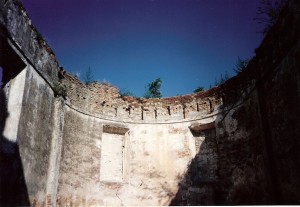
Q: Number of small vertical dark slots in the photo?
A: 8